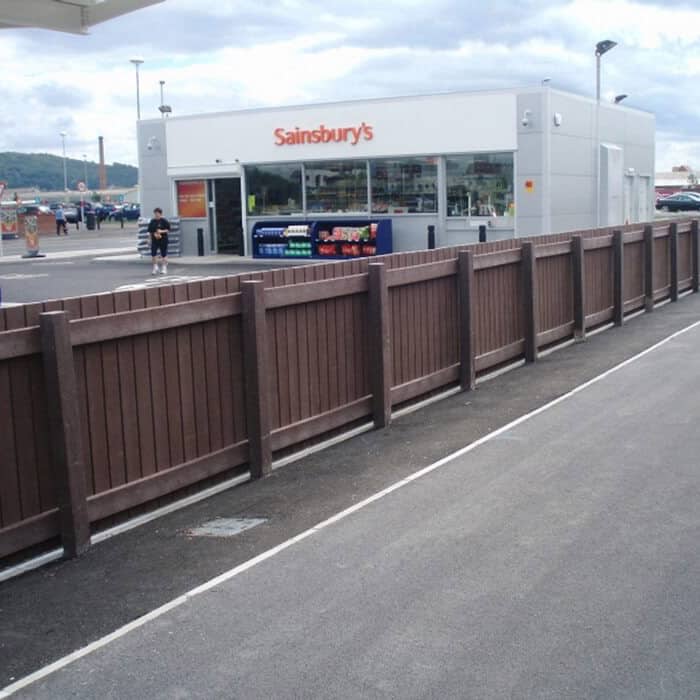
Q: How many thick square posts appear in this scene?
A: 10